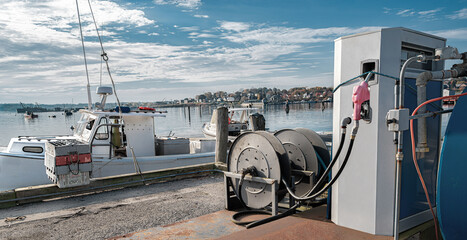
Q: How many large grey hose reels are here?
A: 2